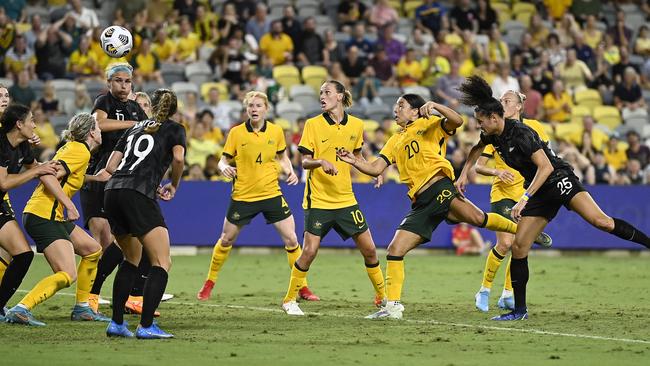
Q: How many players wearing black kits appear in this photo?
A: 4